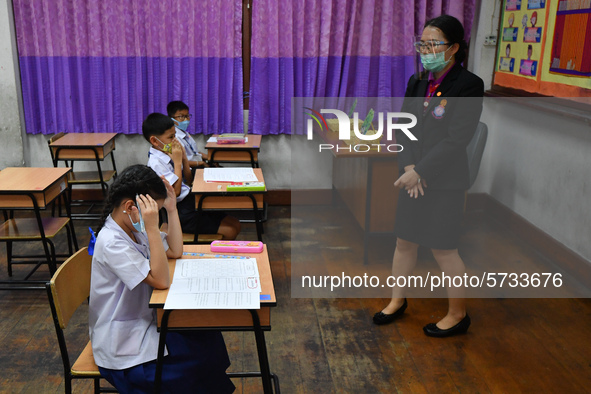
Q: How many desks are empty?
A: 2